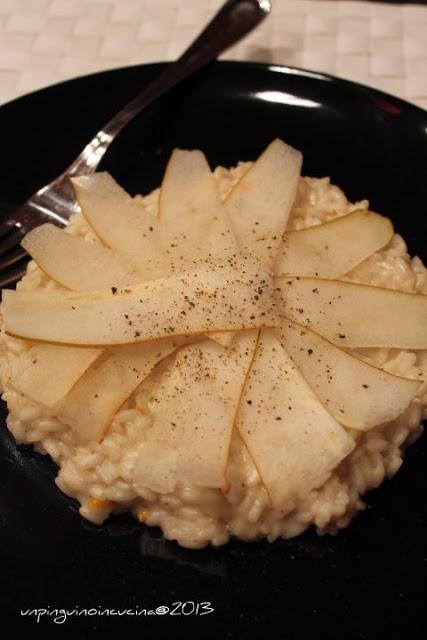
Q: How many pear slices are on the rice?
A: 12